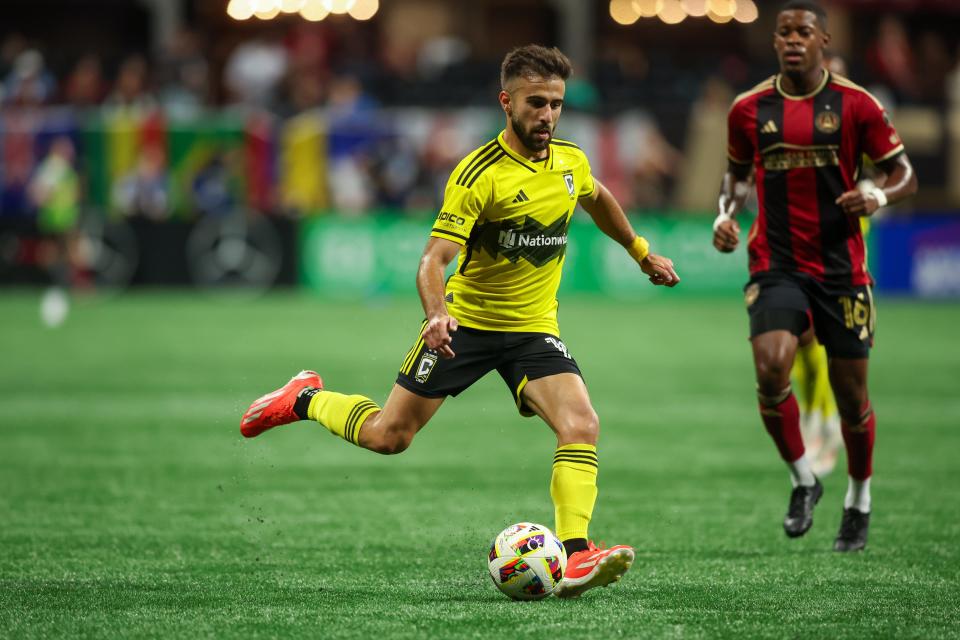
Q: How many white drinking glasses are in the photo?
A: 0